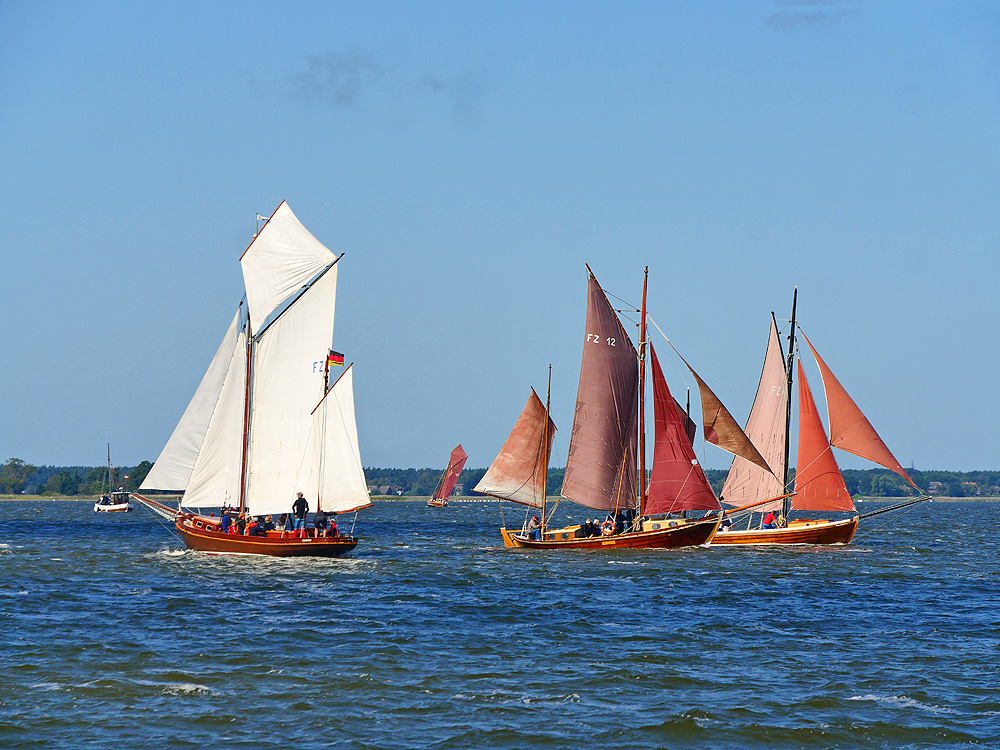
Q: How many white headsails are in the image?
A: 2